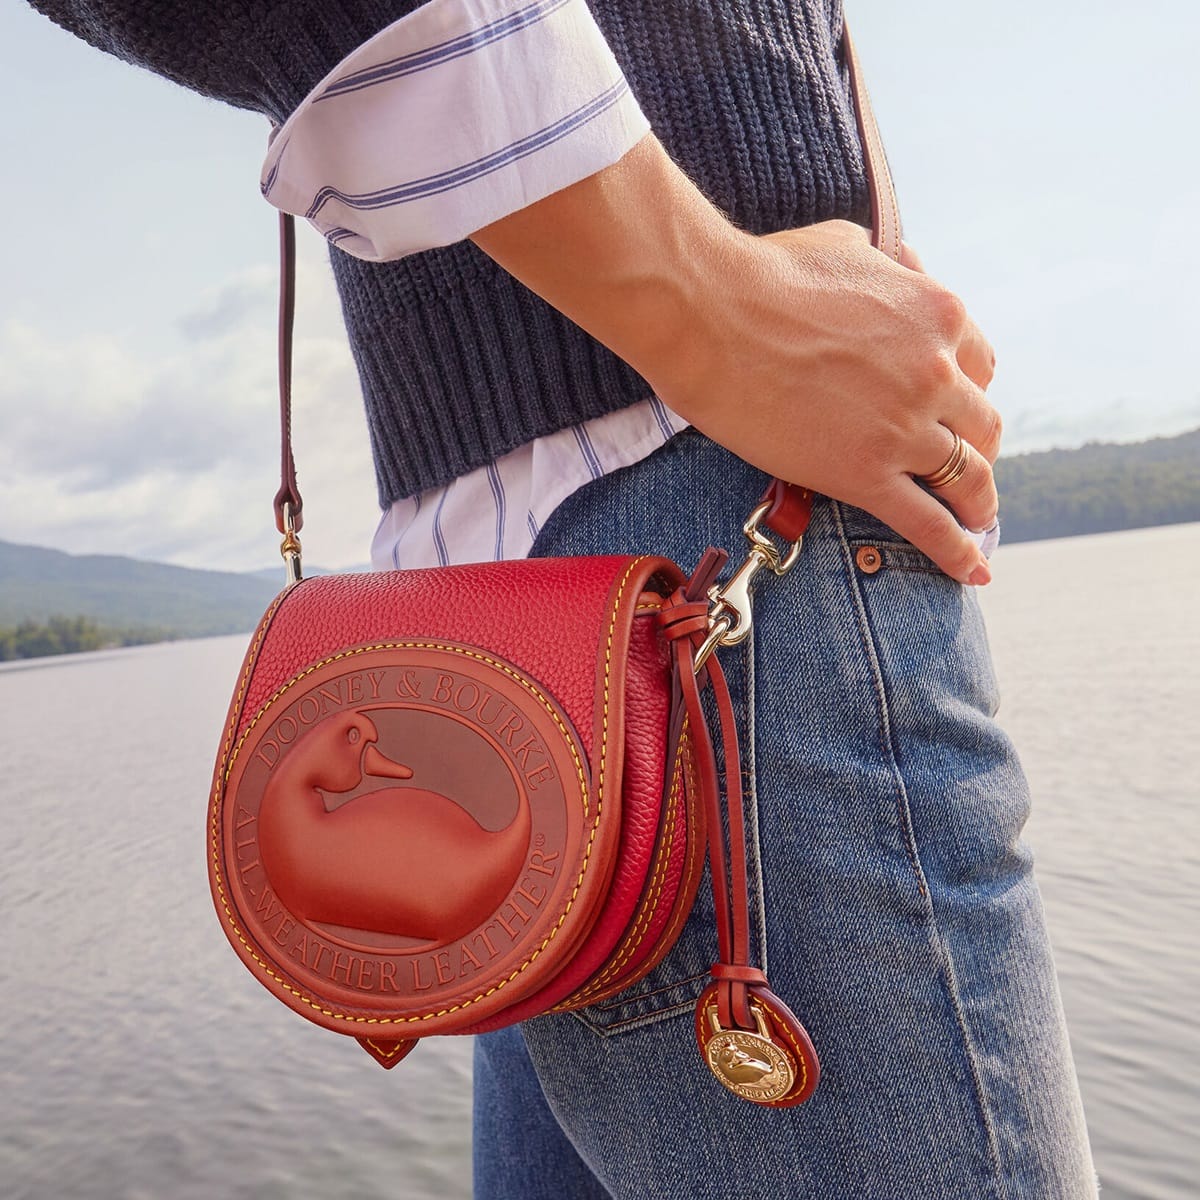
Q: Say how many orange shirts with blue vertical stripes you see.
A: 0